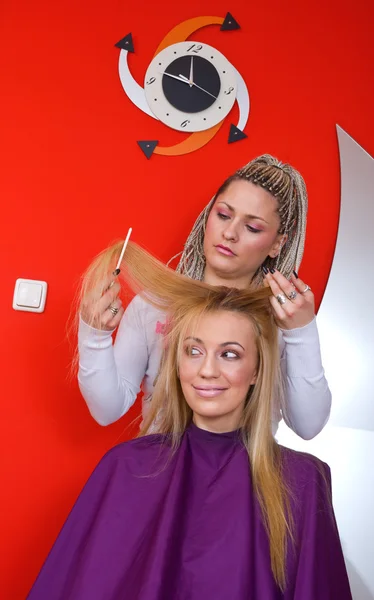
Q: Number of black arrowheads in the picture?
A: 4